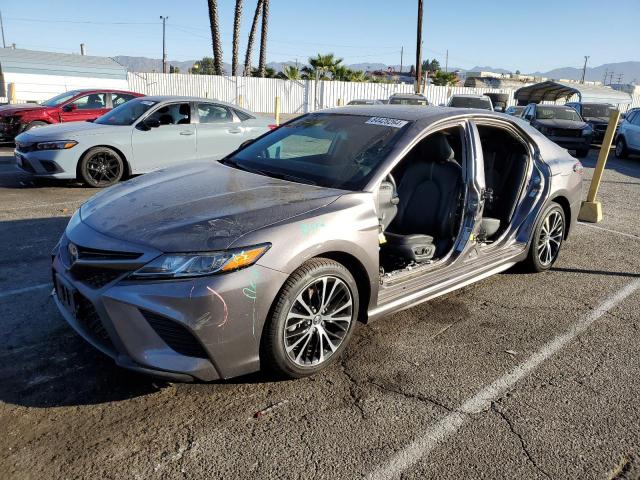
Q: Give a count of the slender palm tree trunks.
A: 4